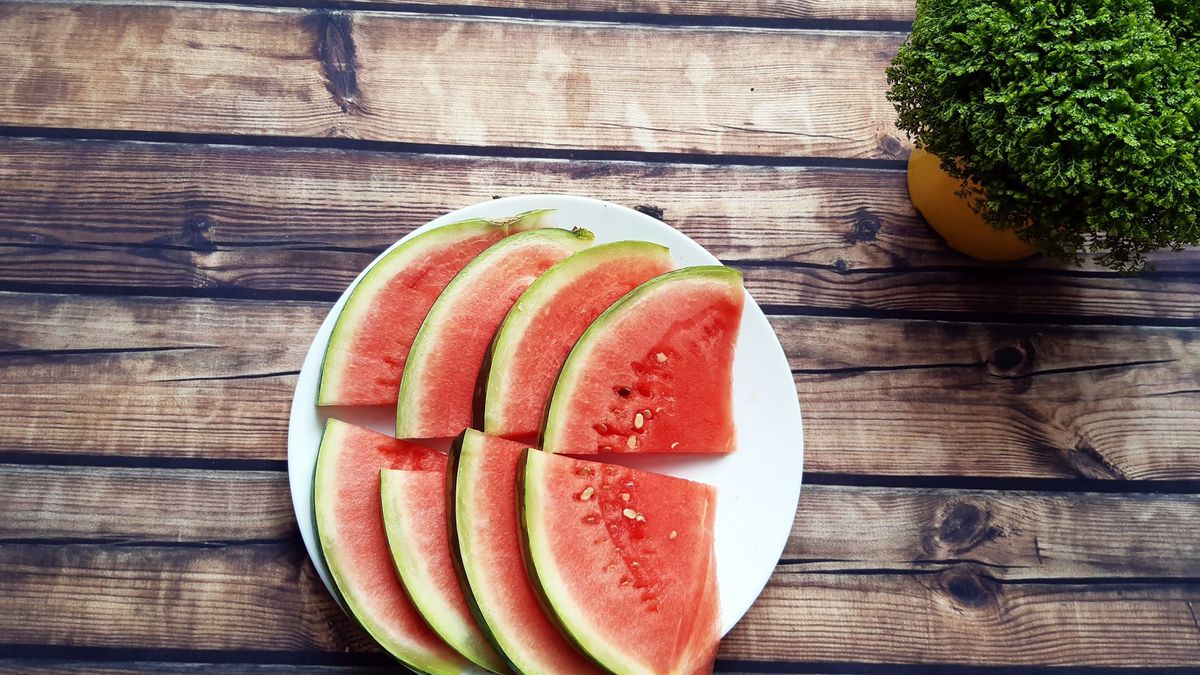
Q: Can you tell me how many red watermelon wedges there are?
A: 8